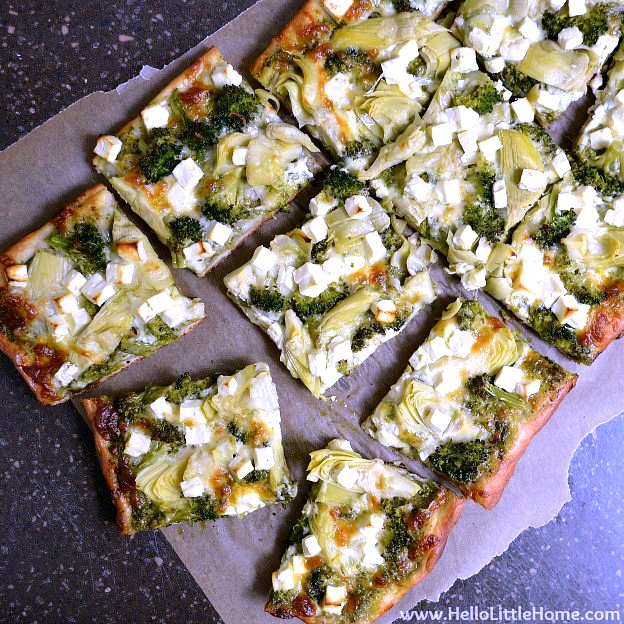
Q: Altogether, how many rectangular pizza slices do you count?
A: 11